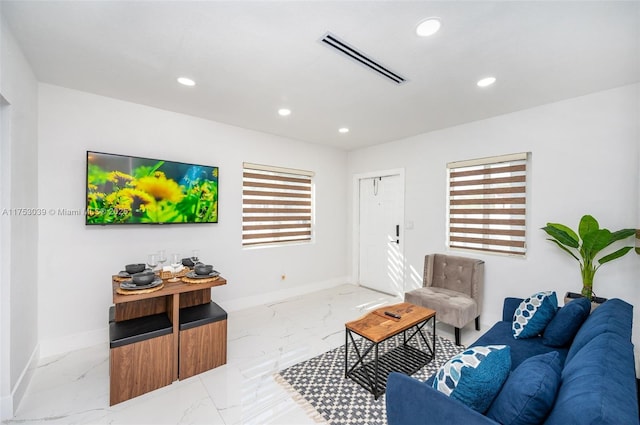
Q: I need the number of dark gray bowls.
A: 4